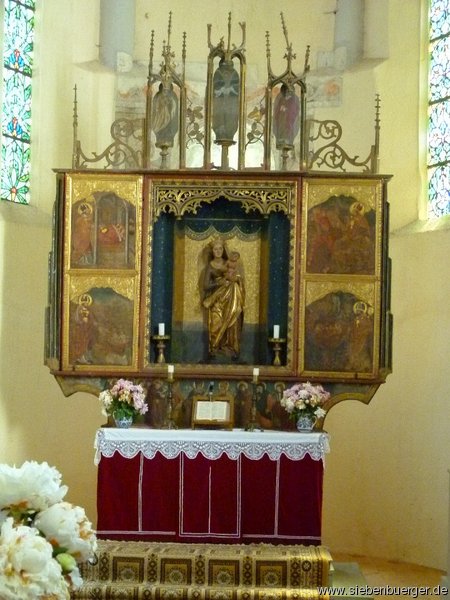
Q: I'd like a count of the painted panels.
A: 4